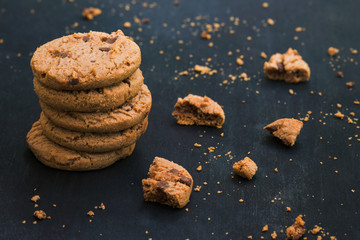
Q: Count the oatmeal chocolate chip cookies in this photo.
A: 5